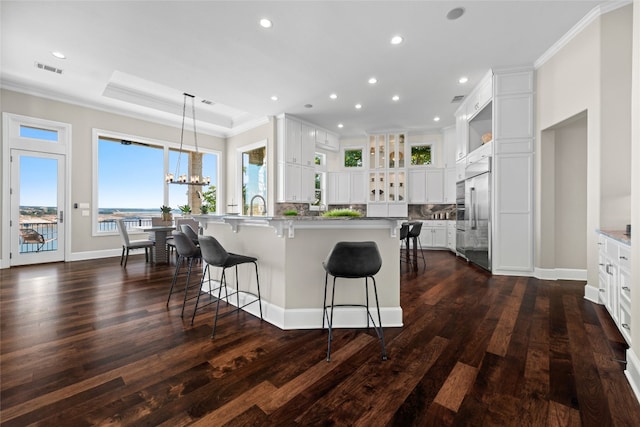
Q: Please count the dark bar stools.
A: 6